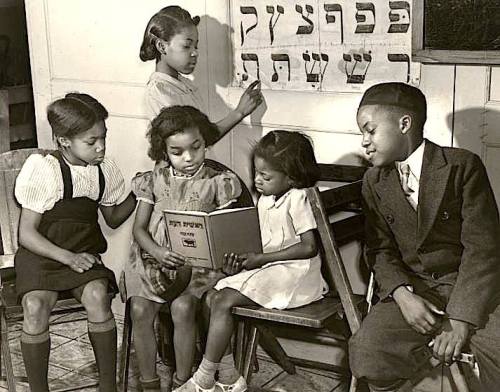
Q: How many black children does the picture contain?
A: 5